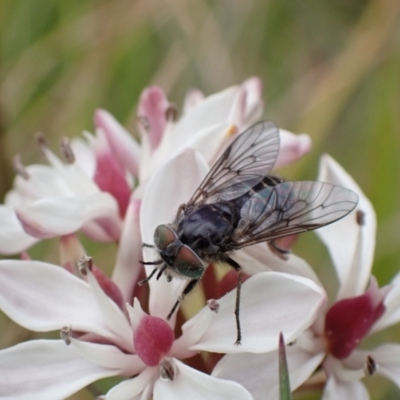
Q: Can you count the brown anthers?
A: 11